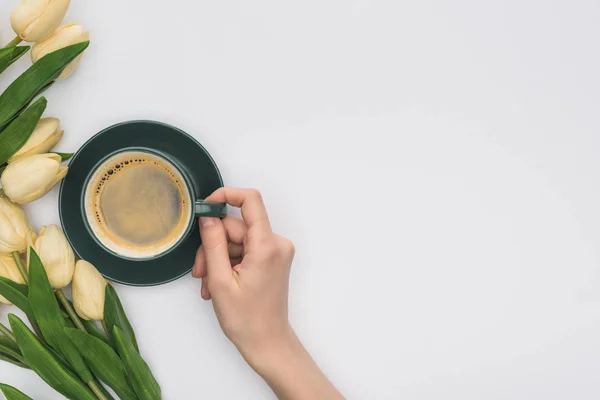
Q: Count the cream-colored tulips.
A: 8